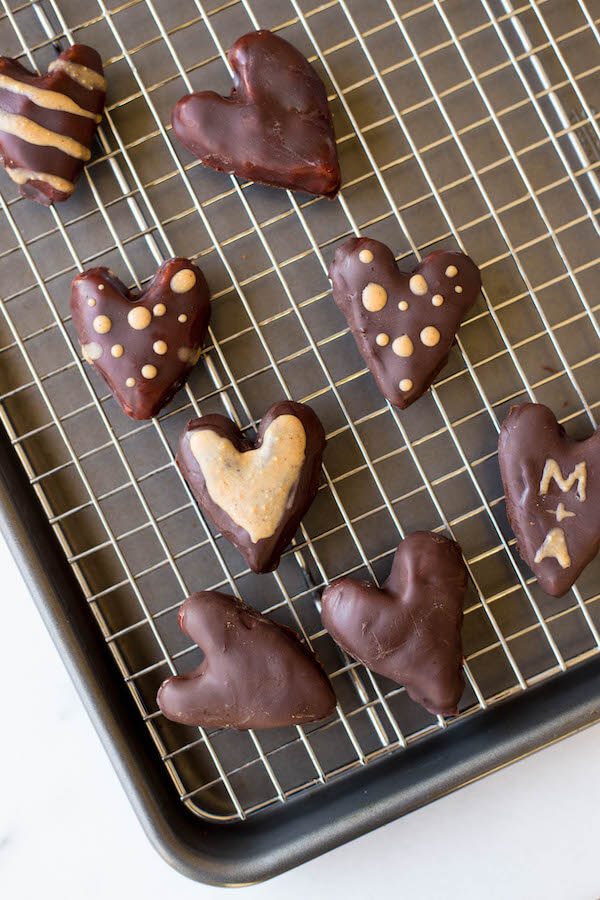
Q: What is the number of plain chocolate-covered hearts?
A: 3